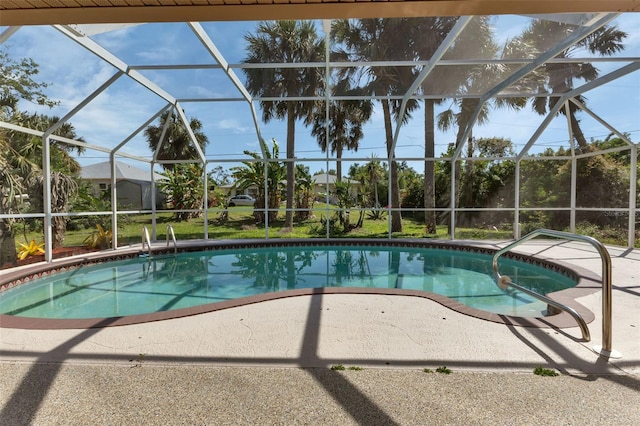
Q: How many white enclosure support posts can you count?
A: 11